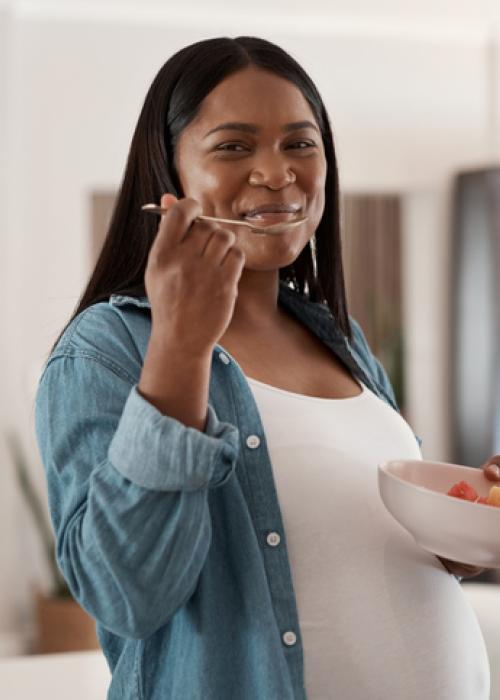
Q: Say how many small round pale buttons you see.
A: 4